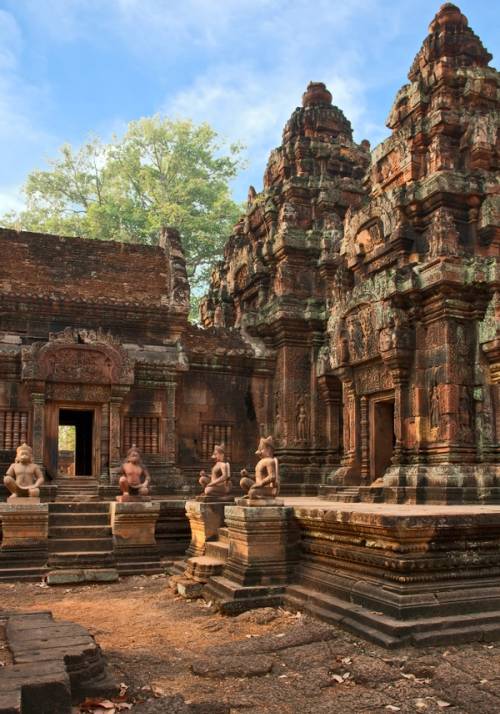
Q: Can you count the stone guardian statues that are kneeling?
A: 4